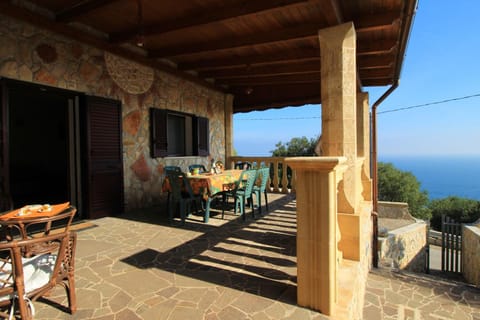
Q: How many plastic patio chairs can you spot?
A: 6